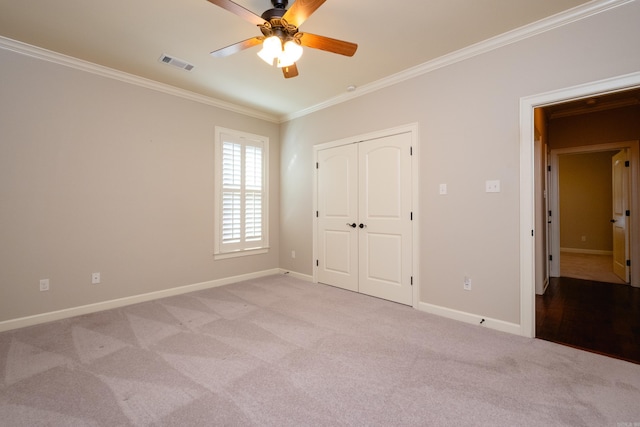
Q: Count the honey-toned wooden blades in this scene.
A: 5